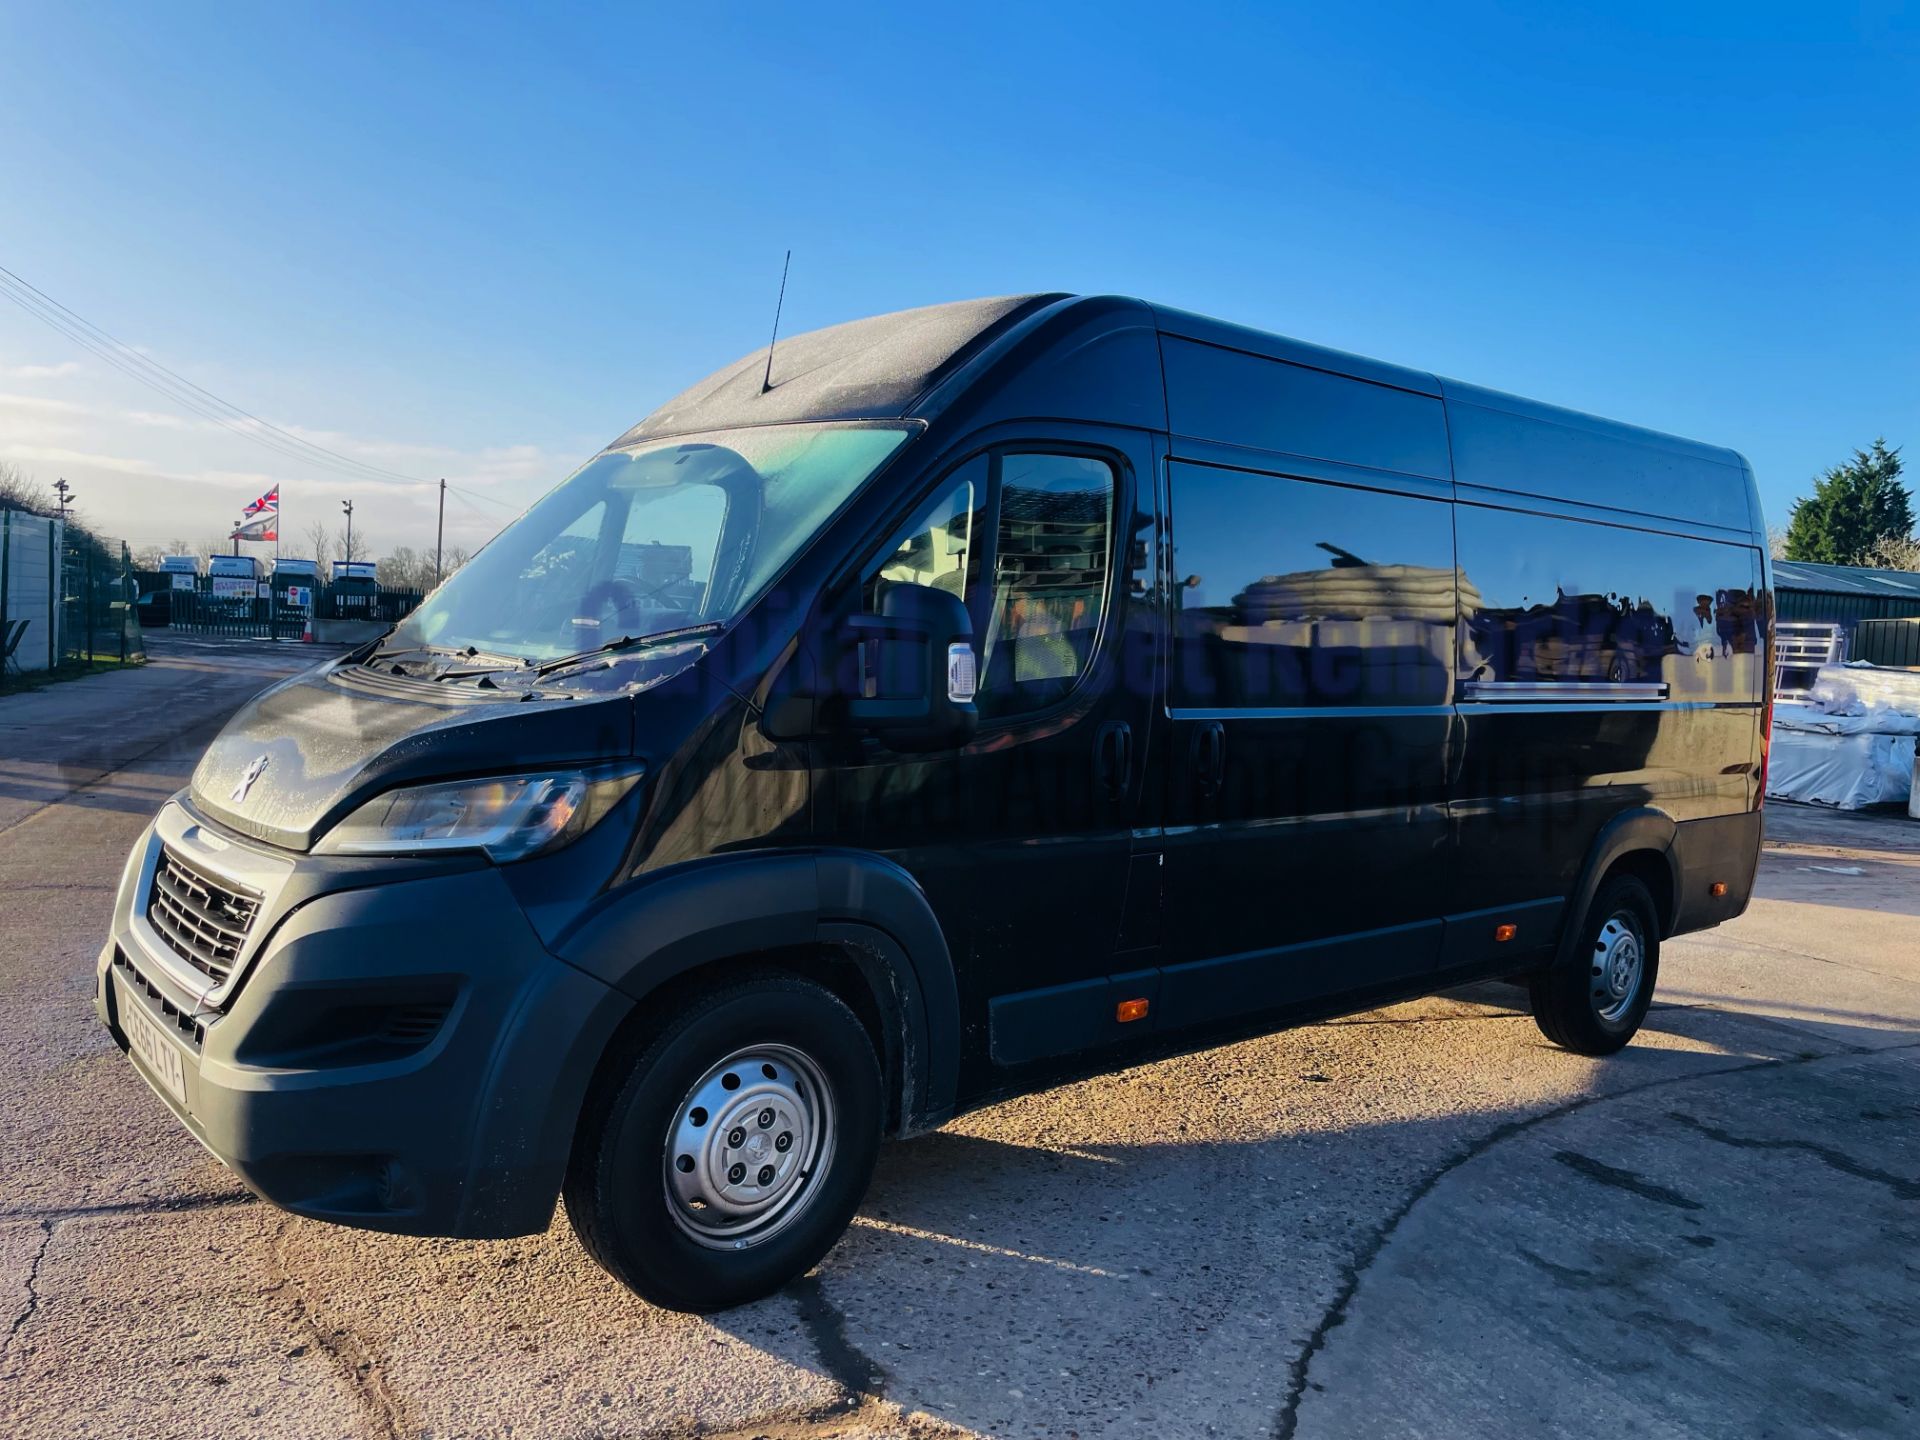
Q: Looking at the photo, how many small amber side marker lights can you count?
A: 3